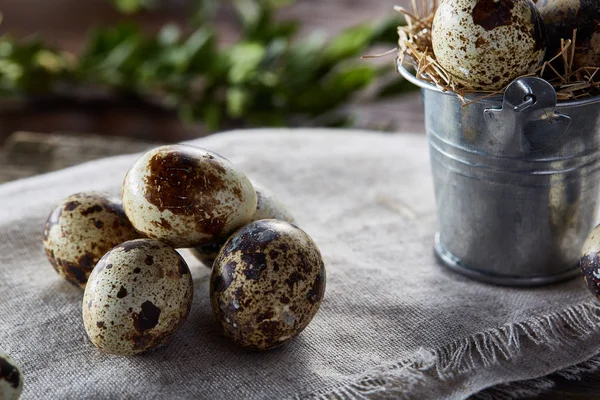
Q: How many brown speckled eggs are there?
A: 9